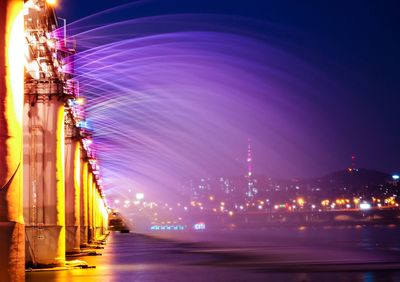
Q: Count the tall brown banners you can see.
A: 0